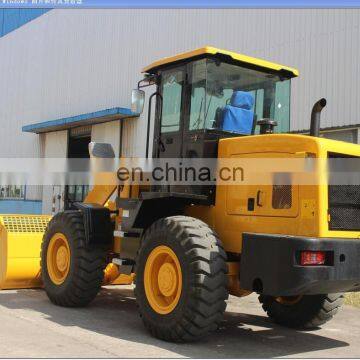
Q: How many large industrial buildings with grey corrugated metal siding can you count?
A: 1